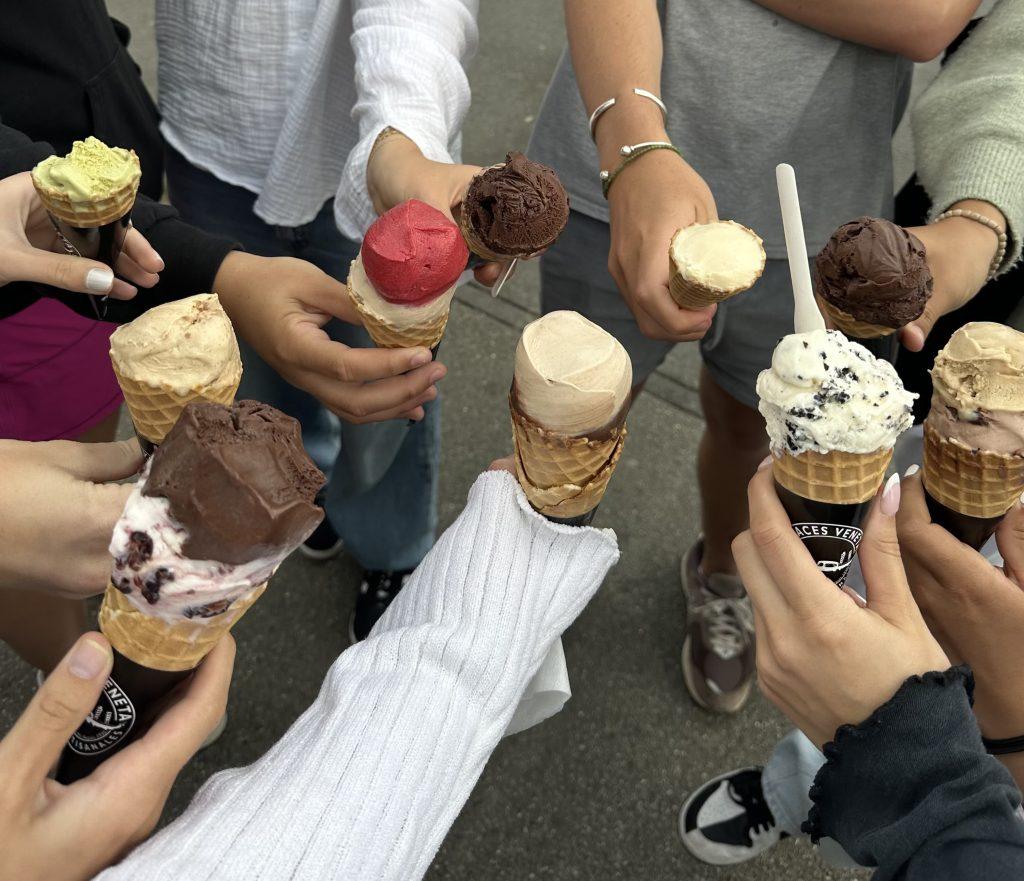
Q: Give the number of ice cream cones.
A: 10